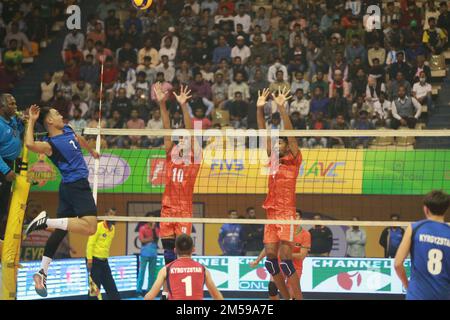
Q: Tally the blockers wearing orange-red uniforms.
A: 2